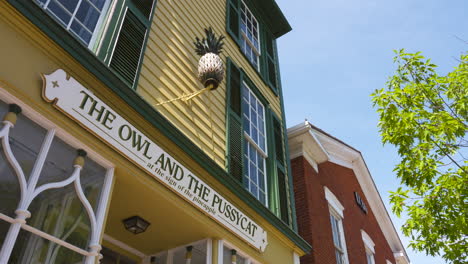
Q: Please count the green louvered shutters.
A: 5